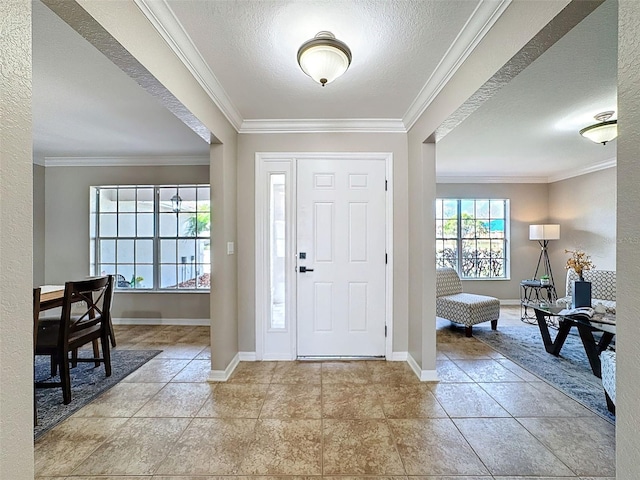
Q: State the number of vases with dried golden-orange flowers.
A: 1